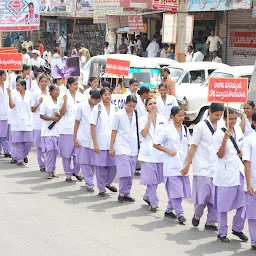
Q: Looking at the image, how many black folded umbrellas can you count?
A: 1